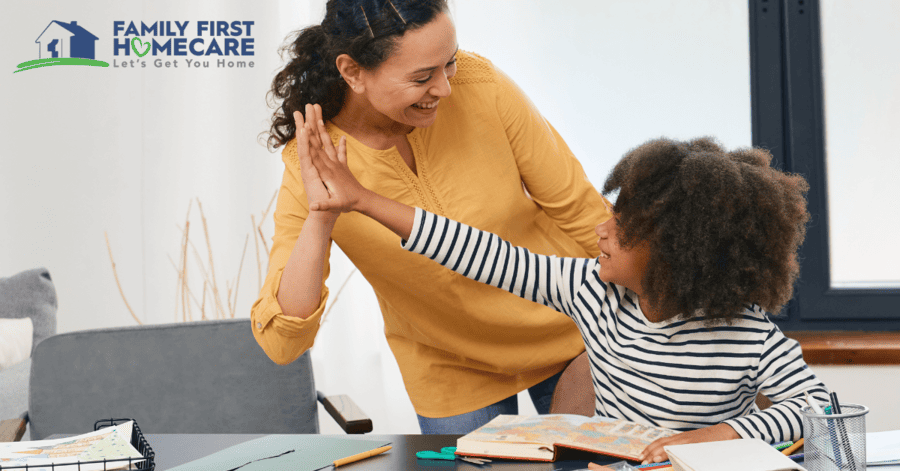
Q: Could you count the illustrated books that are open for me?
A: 1